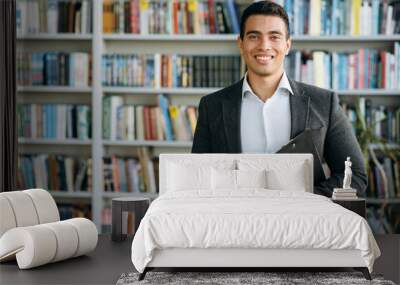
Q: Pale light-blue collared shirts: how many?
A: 1